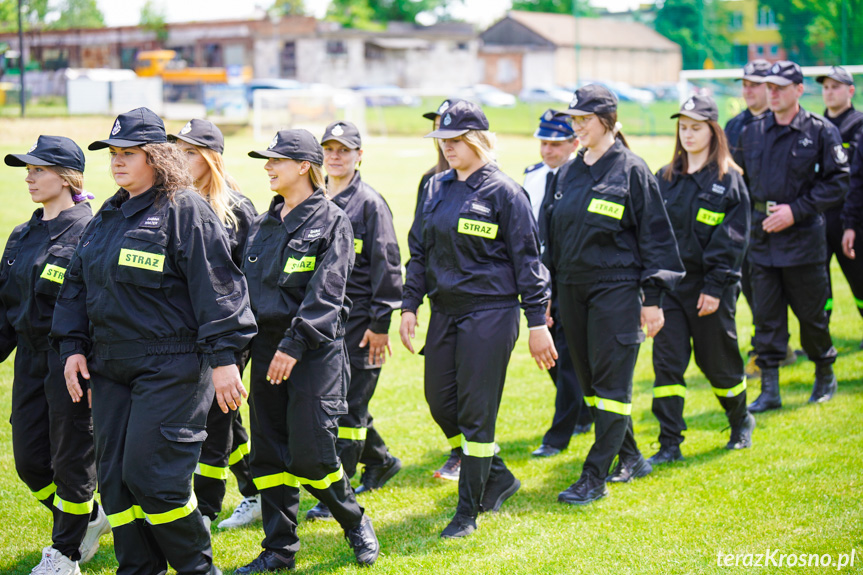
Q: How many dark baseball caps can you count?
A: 12